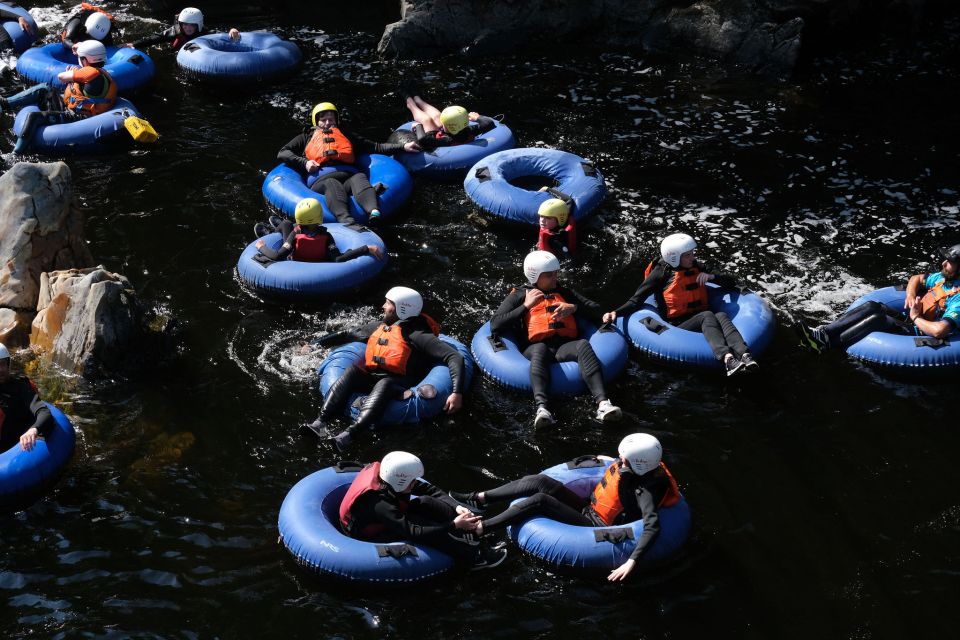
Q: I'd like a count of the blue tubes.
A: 15